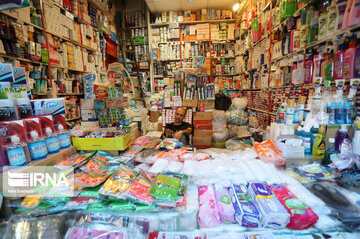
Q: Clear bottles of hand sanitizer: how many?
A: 4